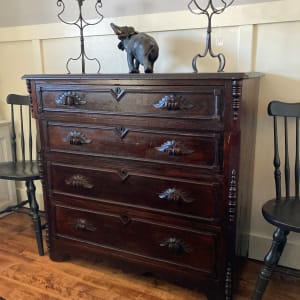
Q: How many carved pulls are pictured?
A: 8